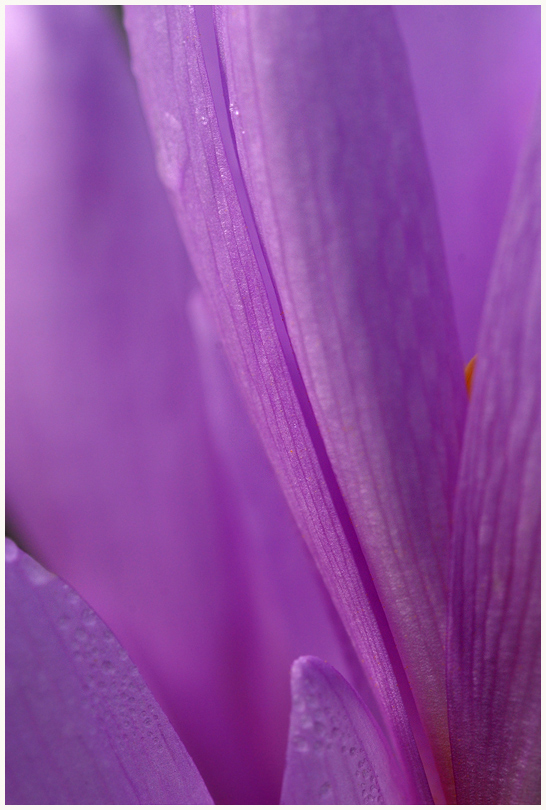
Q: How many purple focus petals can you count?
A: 5